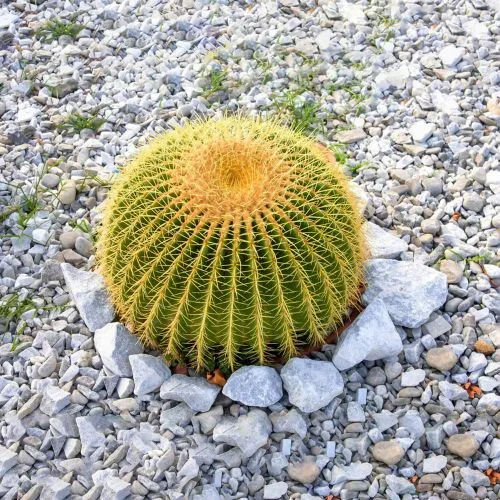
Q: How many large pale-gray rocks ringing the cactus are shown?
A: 9